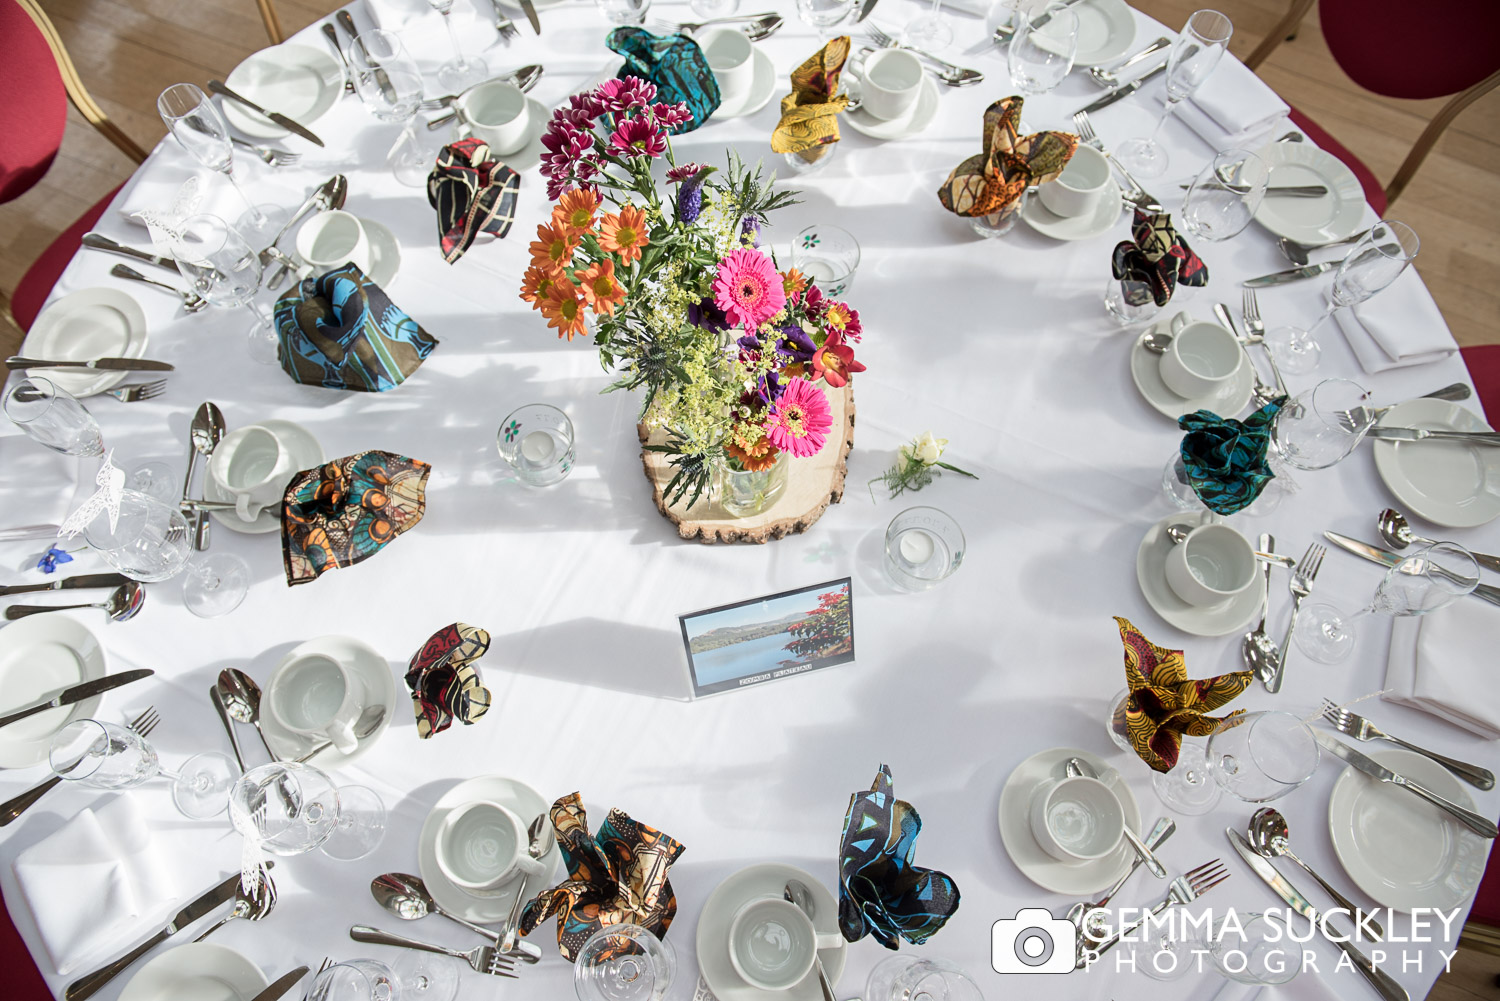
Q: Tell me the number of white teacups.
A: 12